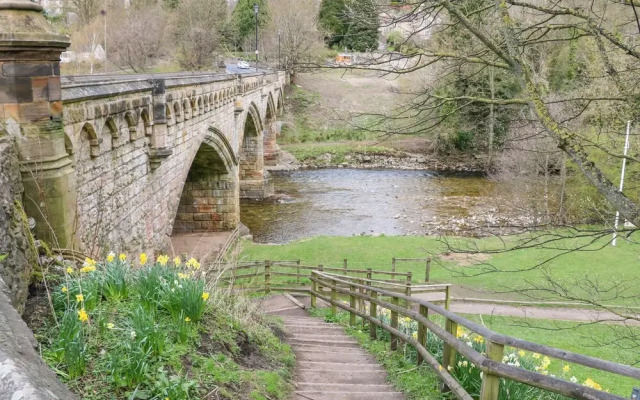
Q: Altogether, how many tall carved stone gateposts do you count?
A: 1